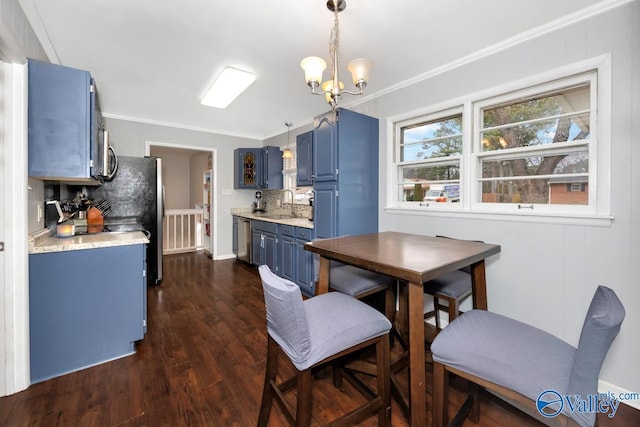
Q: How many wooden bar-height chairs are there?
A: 4